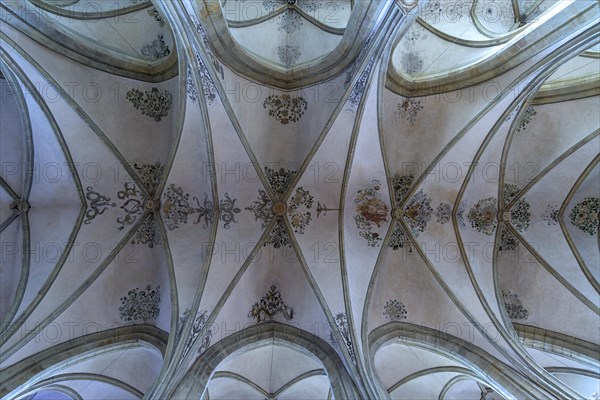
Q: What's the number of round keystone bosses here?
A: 5